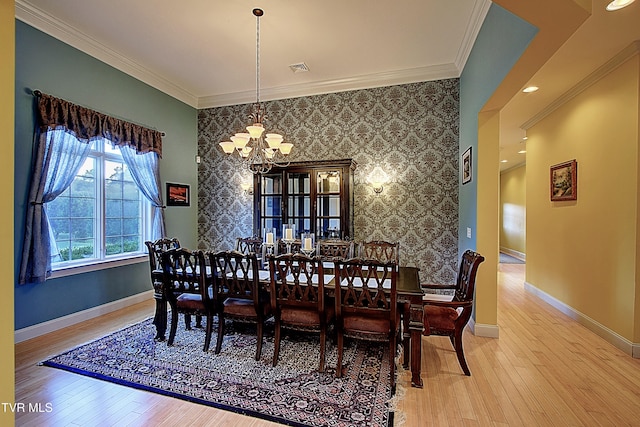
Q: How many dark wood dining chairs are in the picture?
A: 10